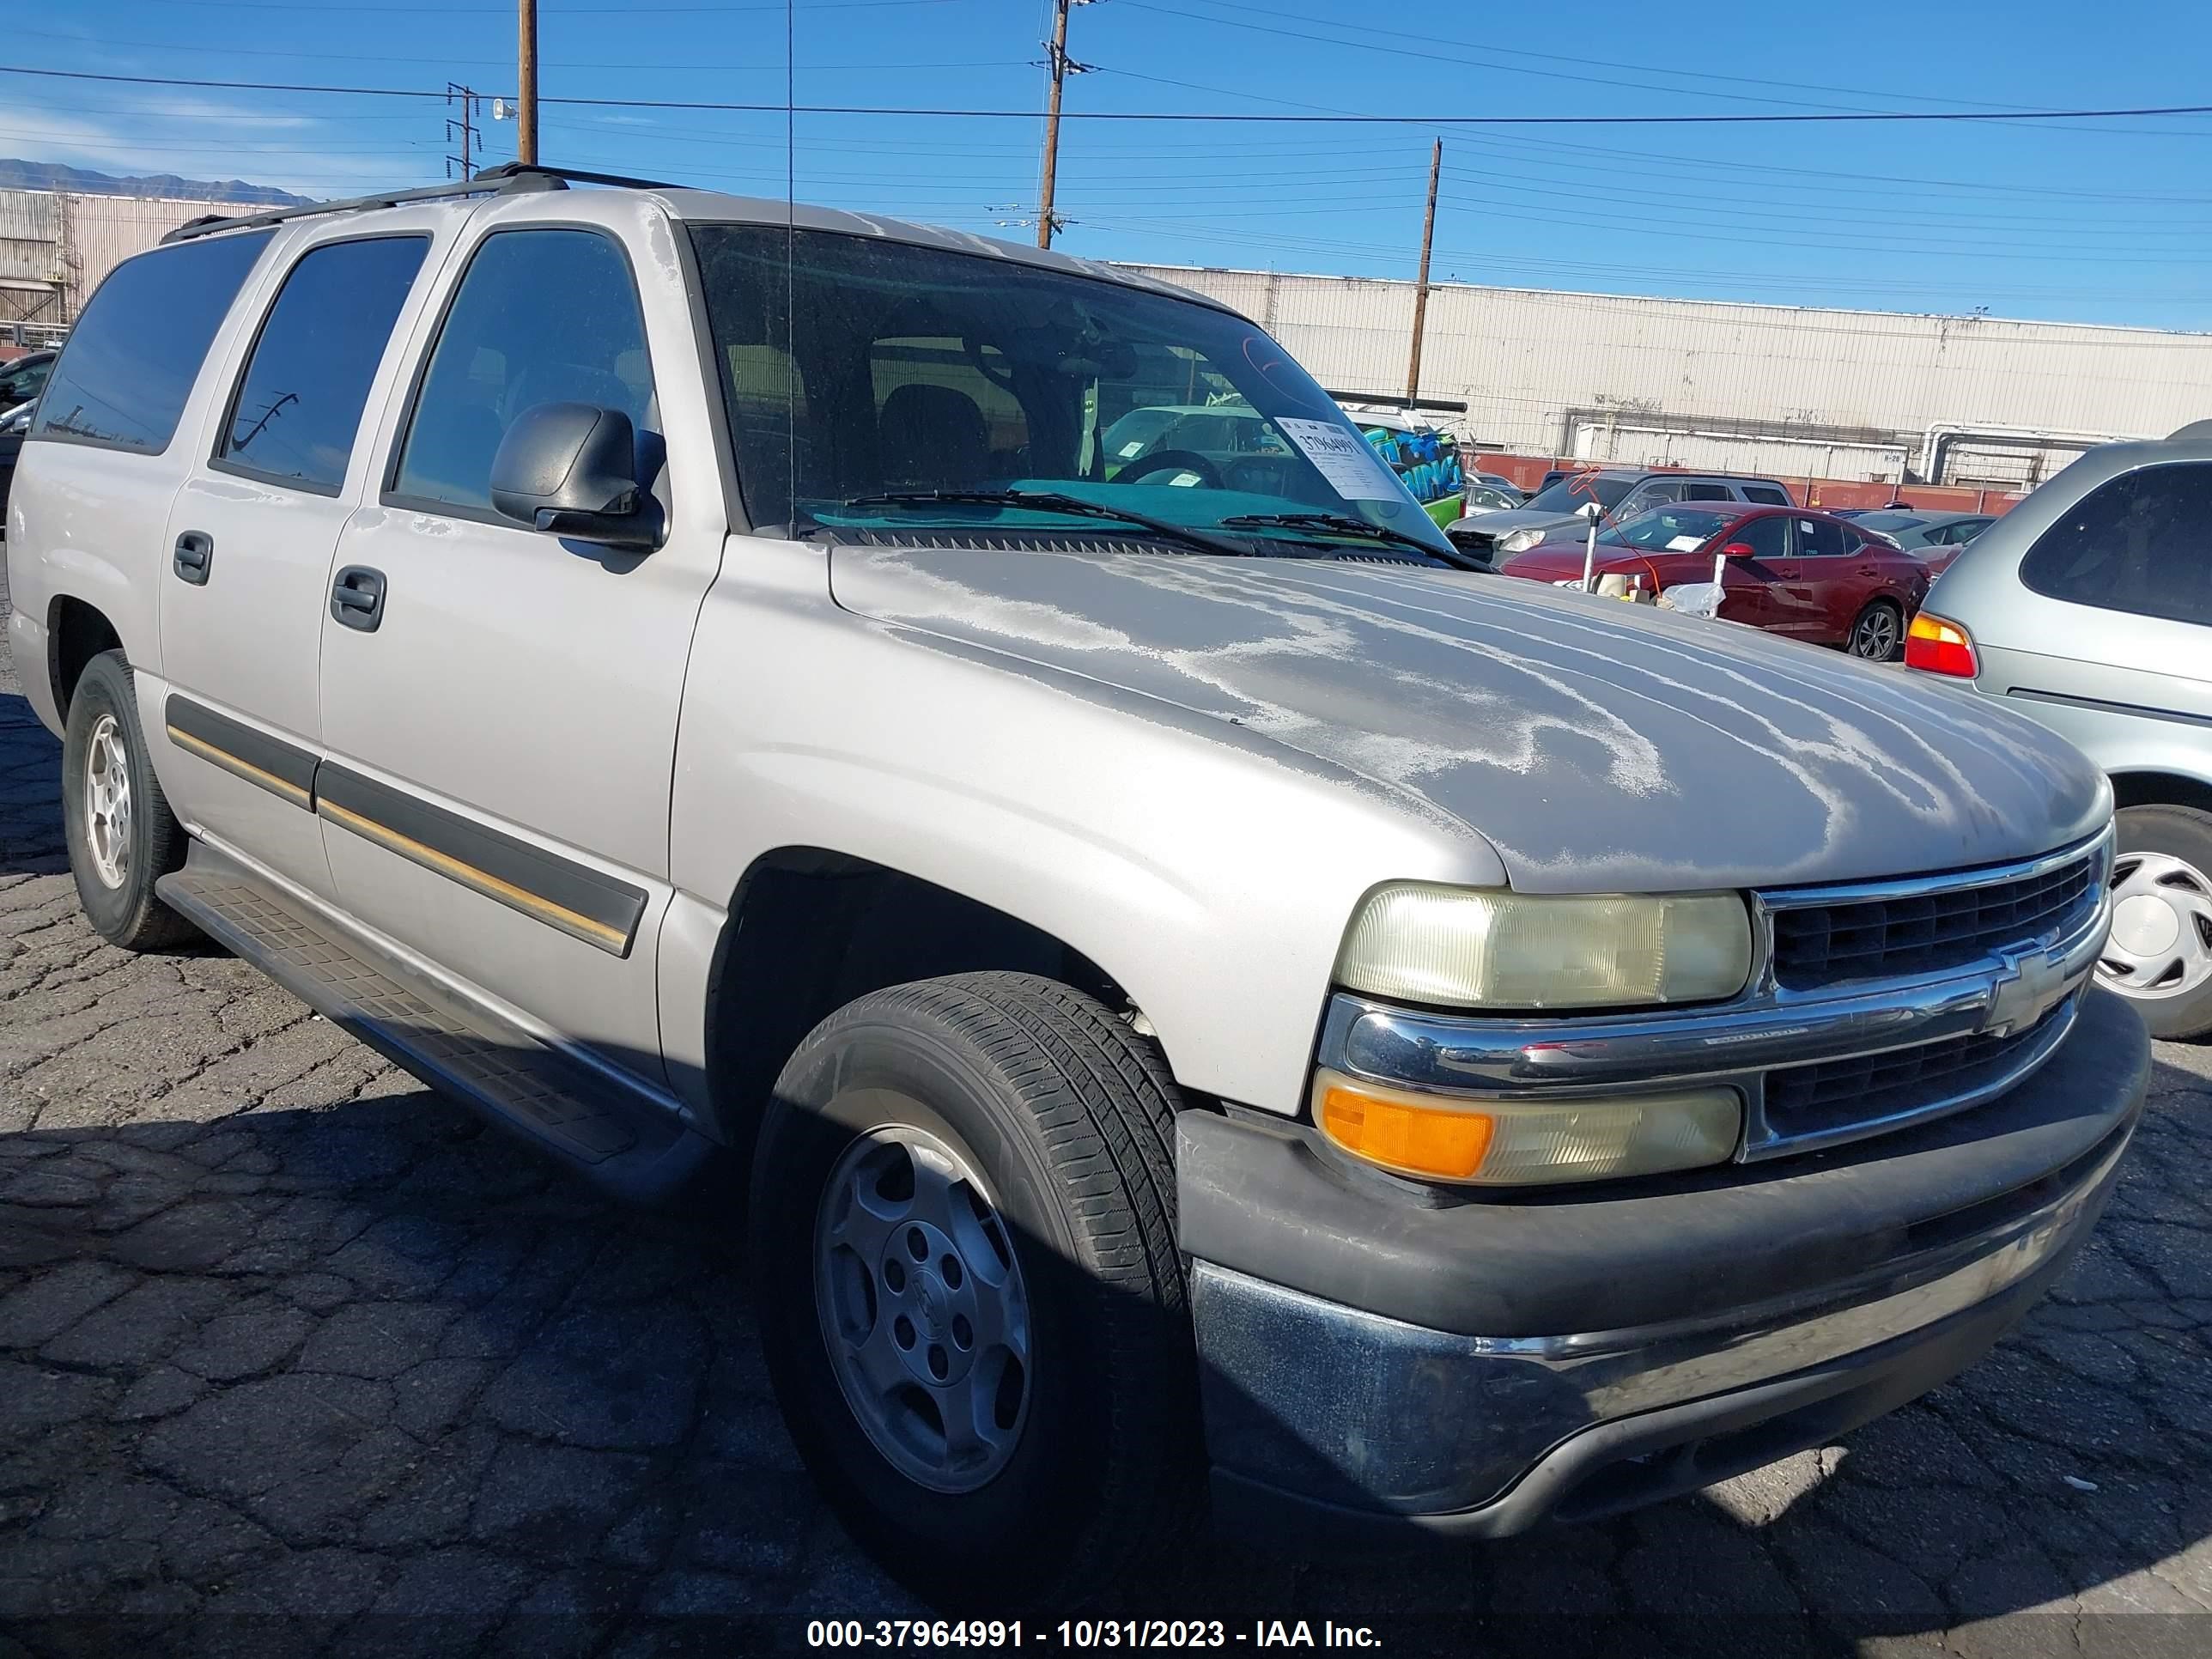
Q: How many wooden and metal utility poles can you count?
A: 4